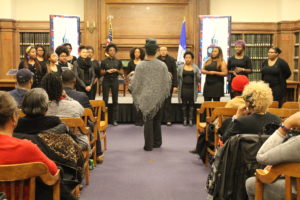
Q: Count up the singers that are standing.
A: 14